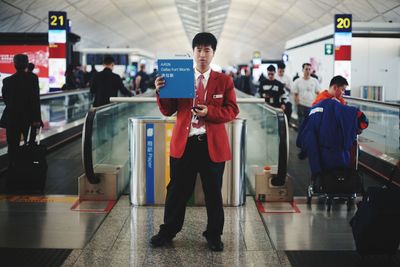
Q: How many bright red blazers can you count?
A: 1